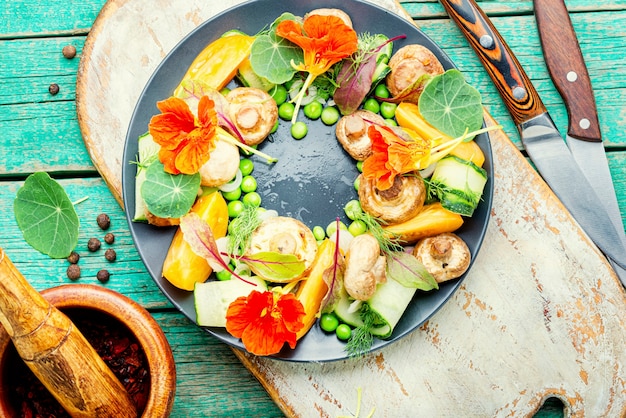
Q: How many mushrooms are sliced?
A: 0